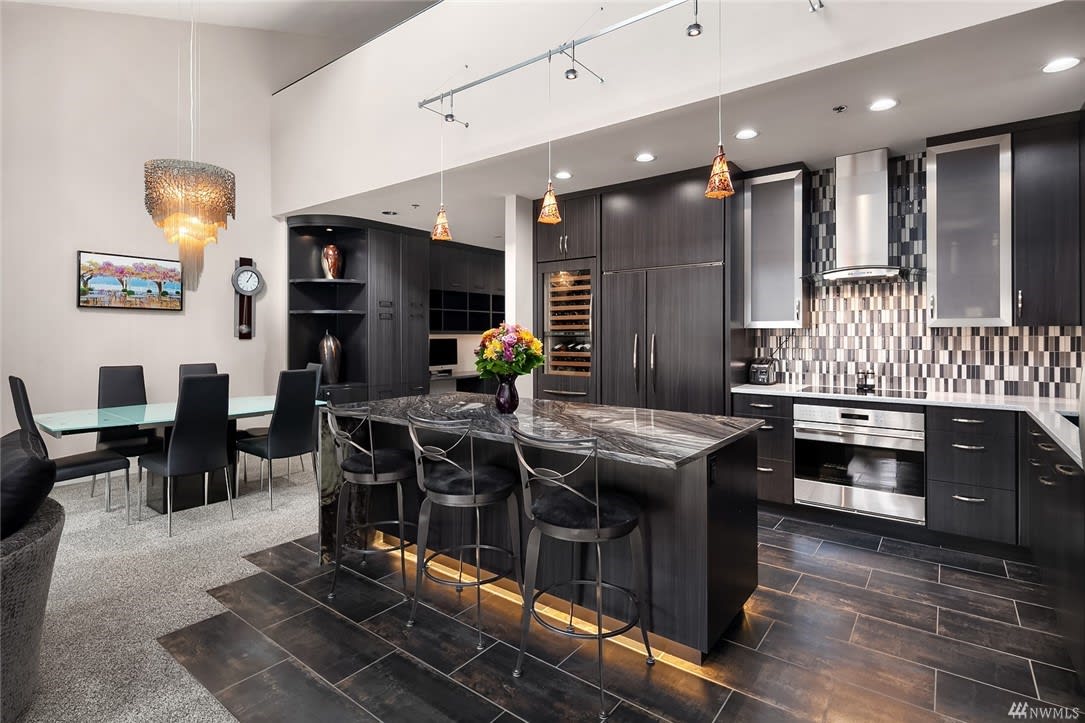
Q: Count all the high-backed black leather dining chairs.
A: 6